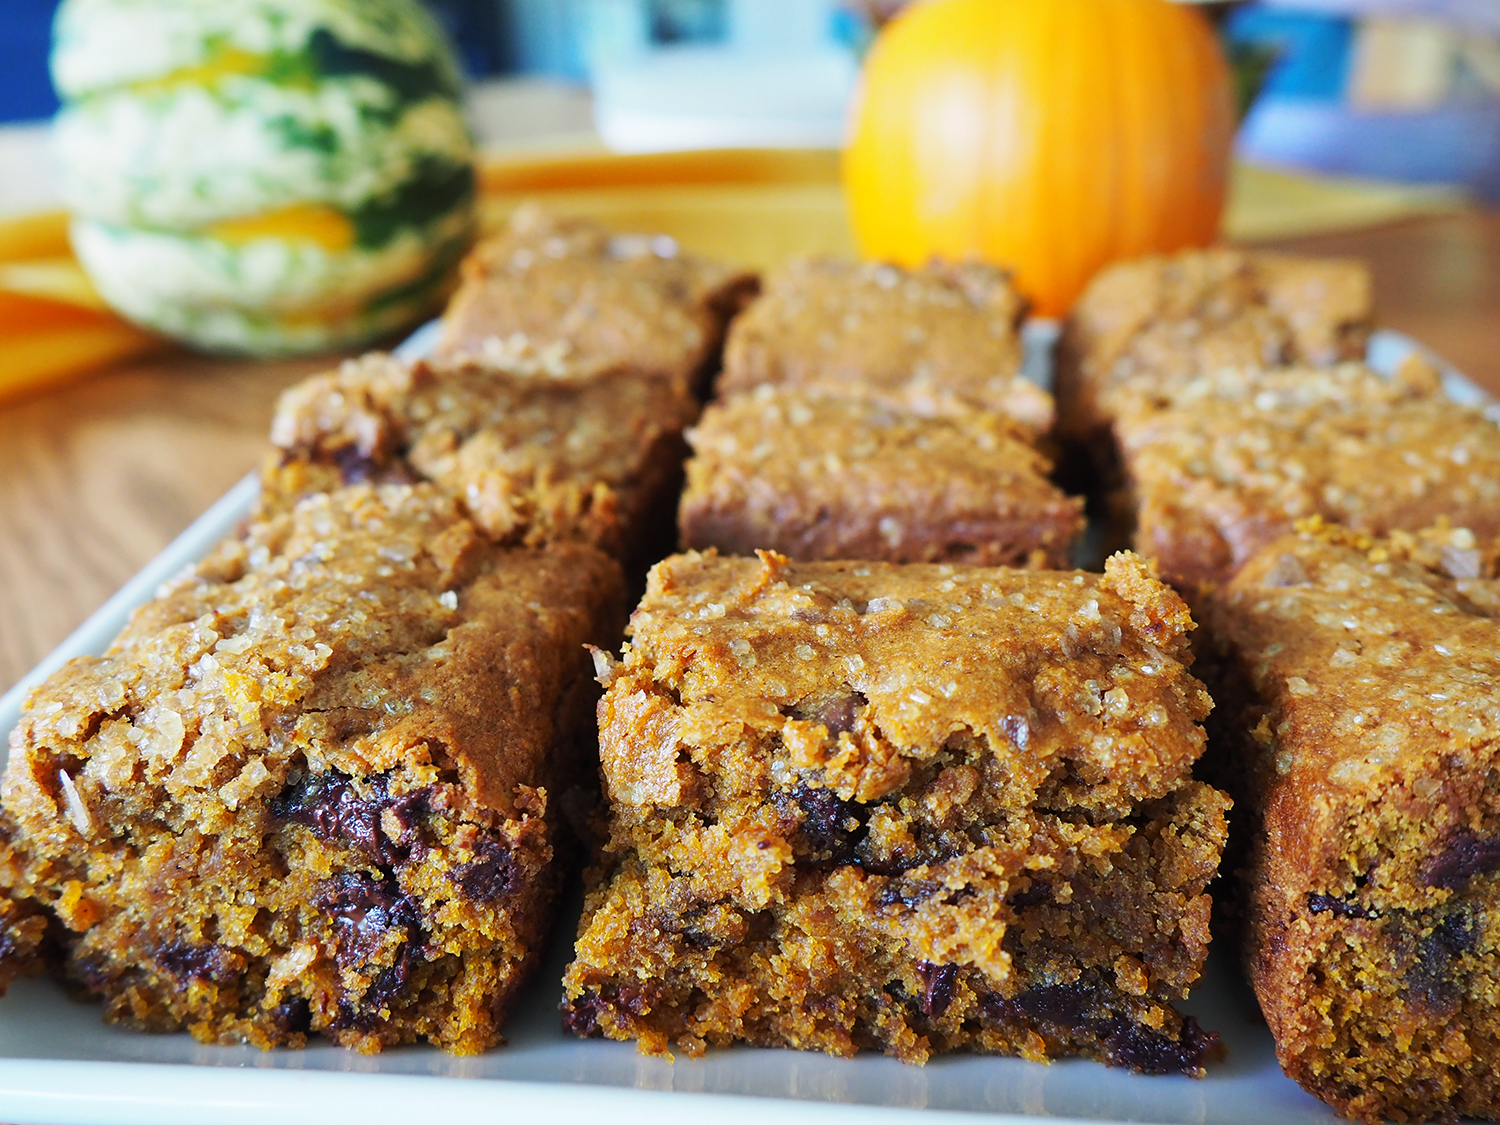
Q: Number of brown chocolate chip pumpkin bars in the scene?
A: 9